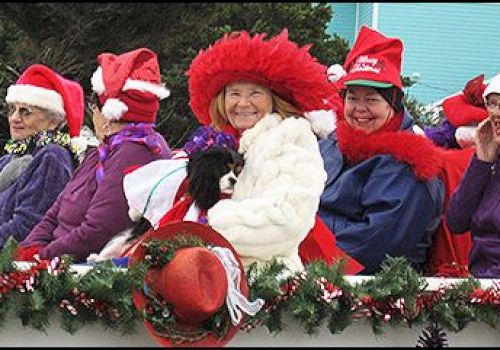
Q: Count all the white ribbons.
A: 1